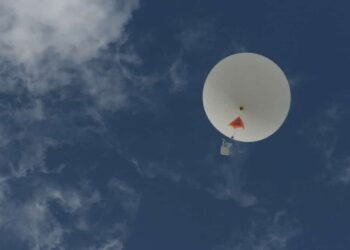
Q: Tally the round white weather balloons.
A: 1